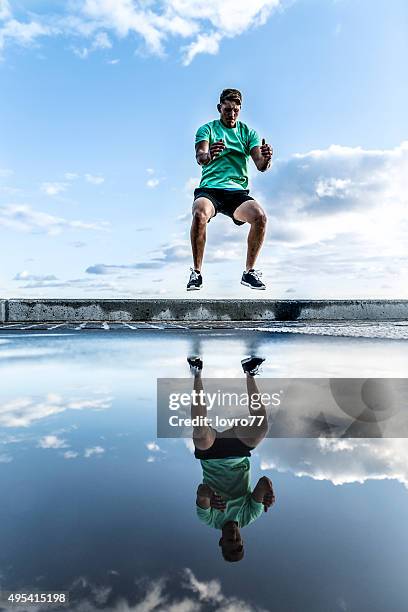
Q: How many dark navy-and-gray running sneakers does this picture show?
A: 2